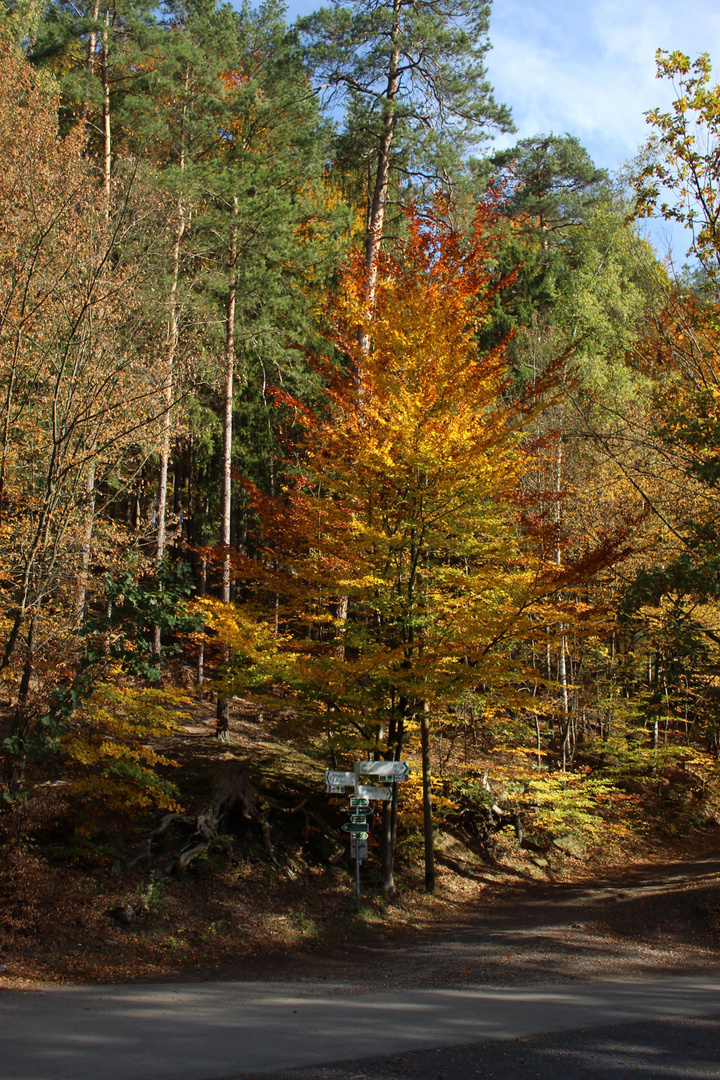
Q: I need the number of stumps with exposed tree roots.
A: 1